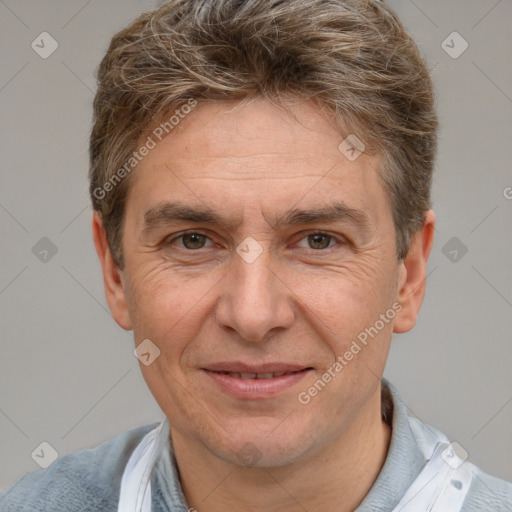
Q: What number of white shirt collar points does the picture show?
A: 2